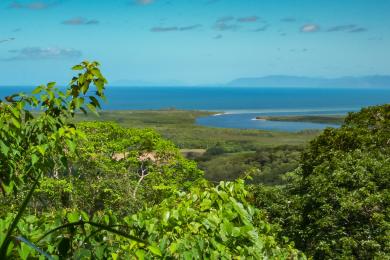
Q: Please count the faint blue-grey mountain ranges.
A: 1